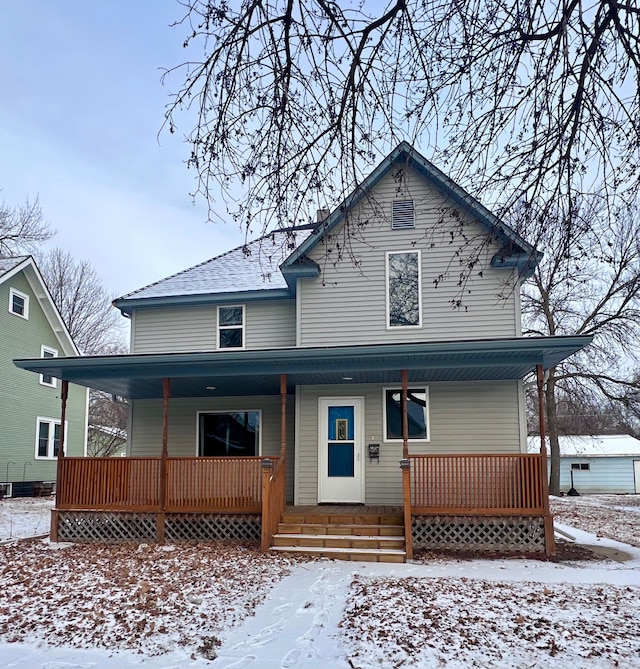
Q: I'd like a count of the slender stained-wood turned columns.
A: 5